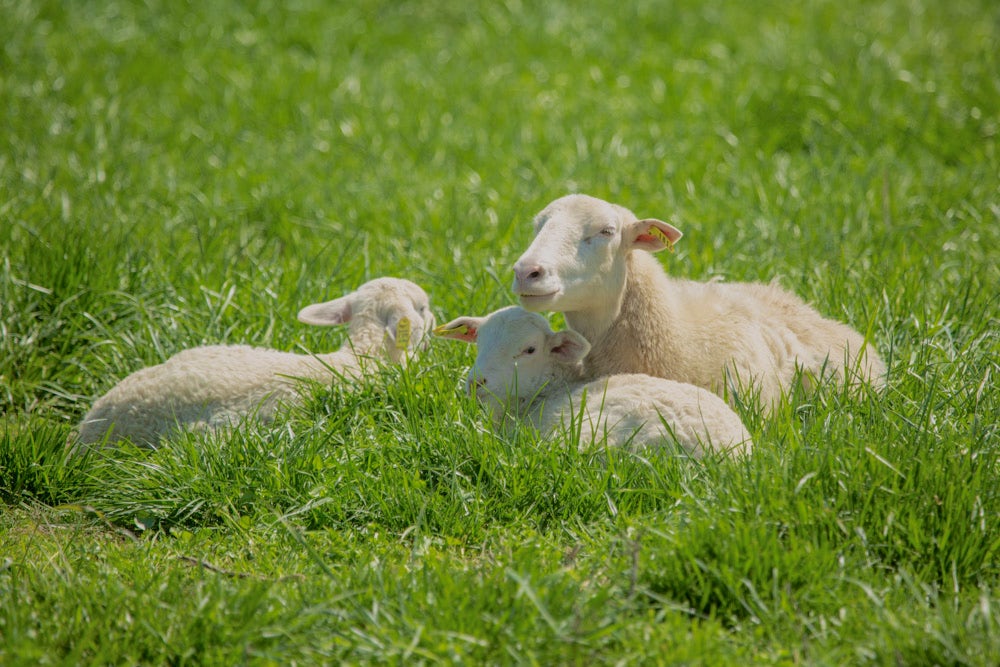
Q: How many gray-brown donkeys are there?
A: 0